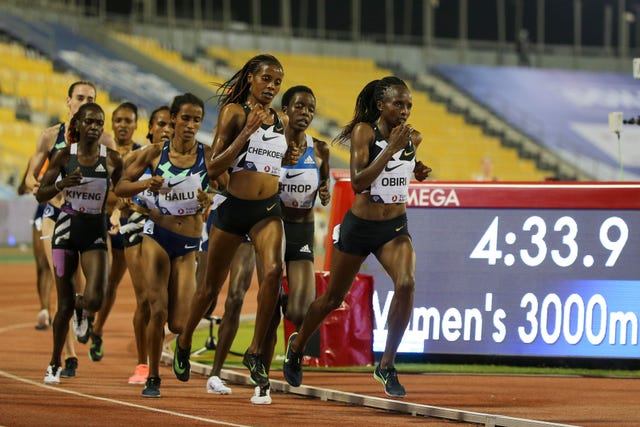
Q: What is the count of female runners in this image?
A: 8